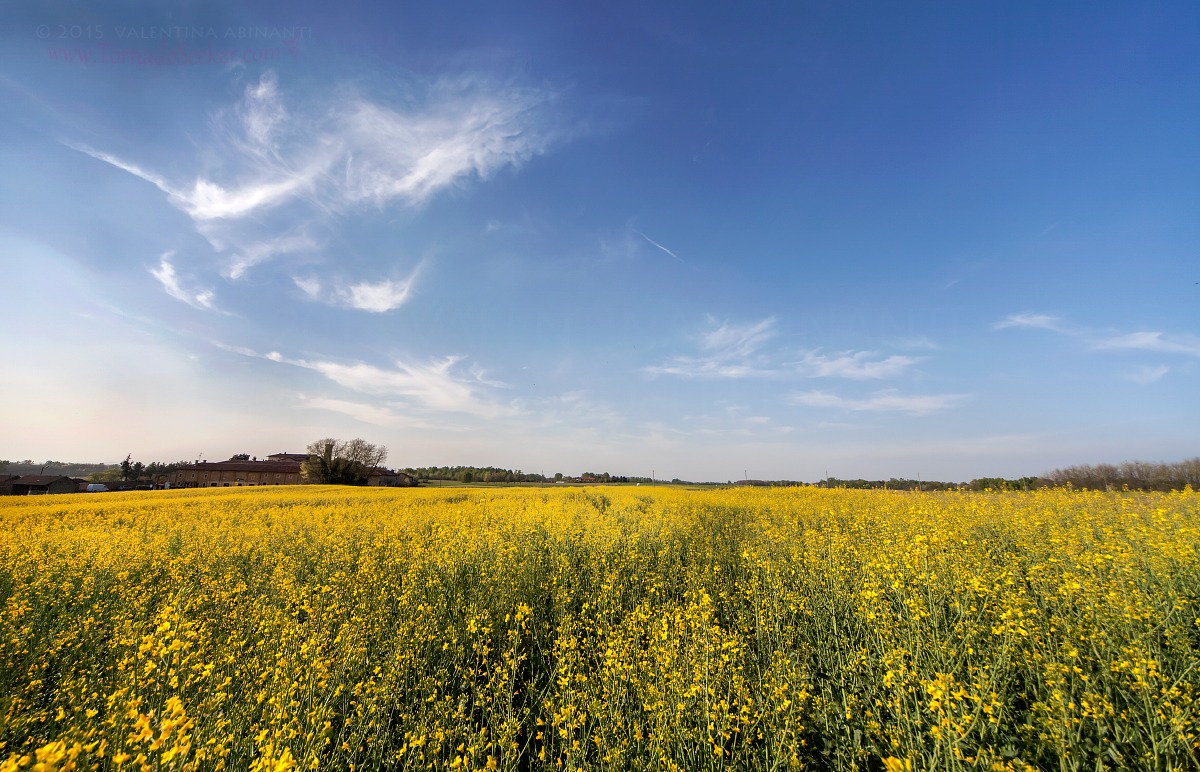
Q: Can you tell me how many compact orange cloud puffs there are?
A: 0